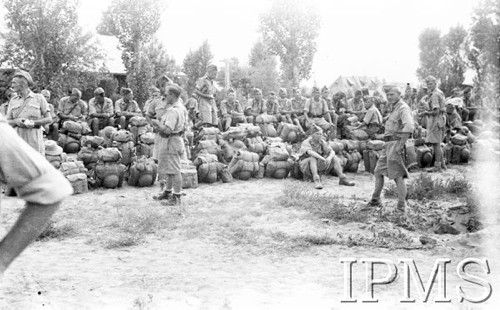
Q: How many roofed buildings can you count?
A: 1